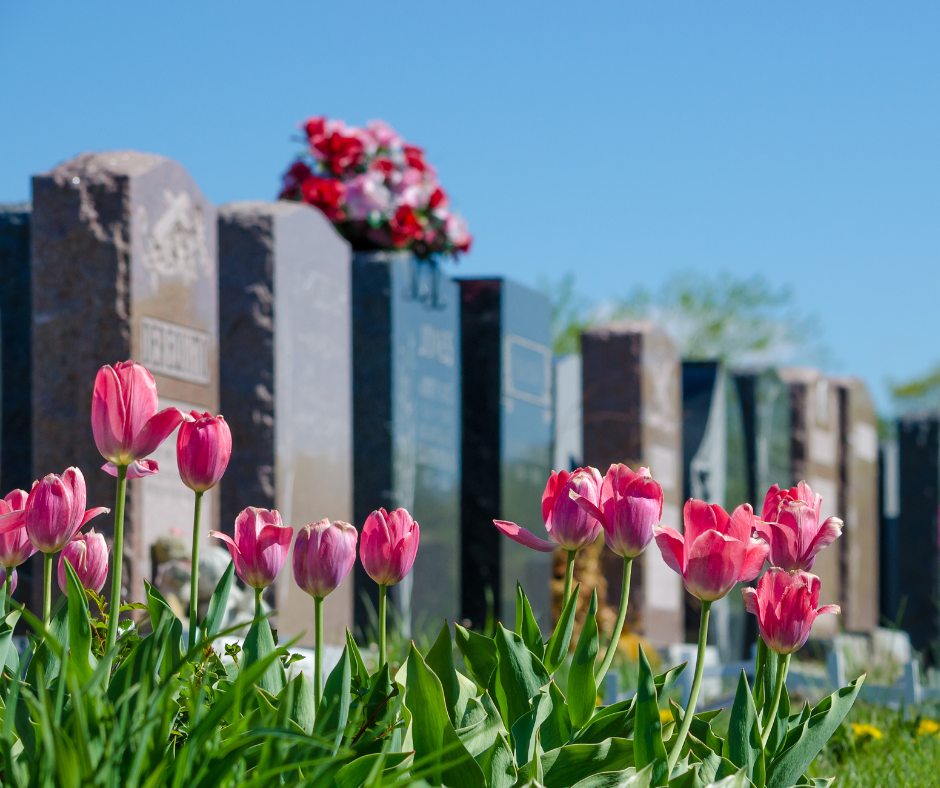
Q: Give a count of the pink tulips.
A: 13